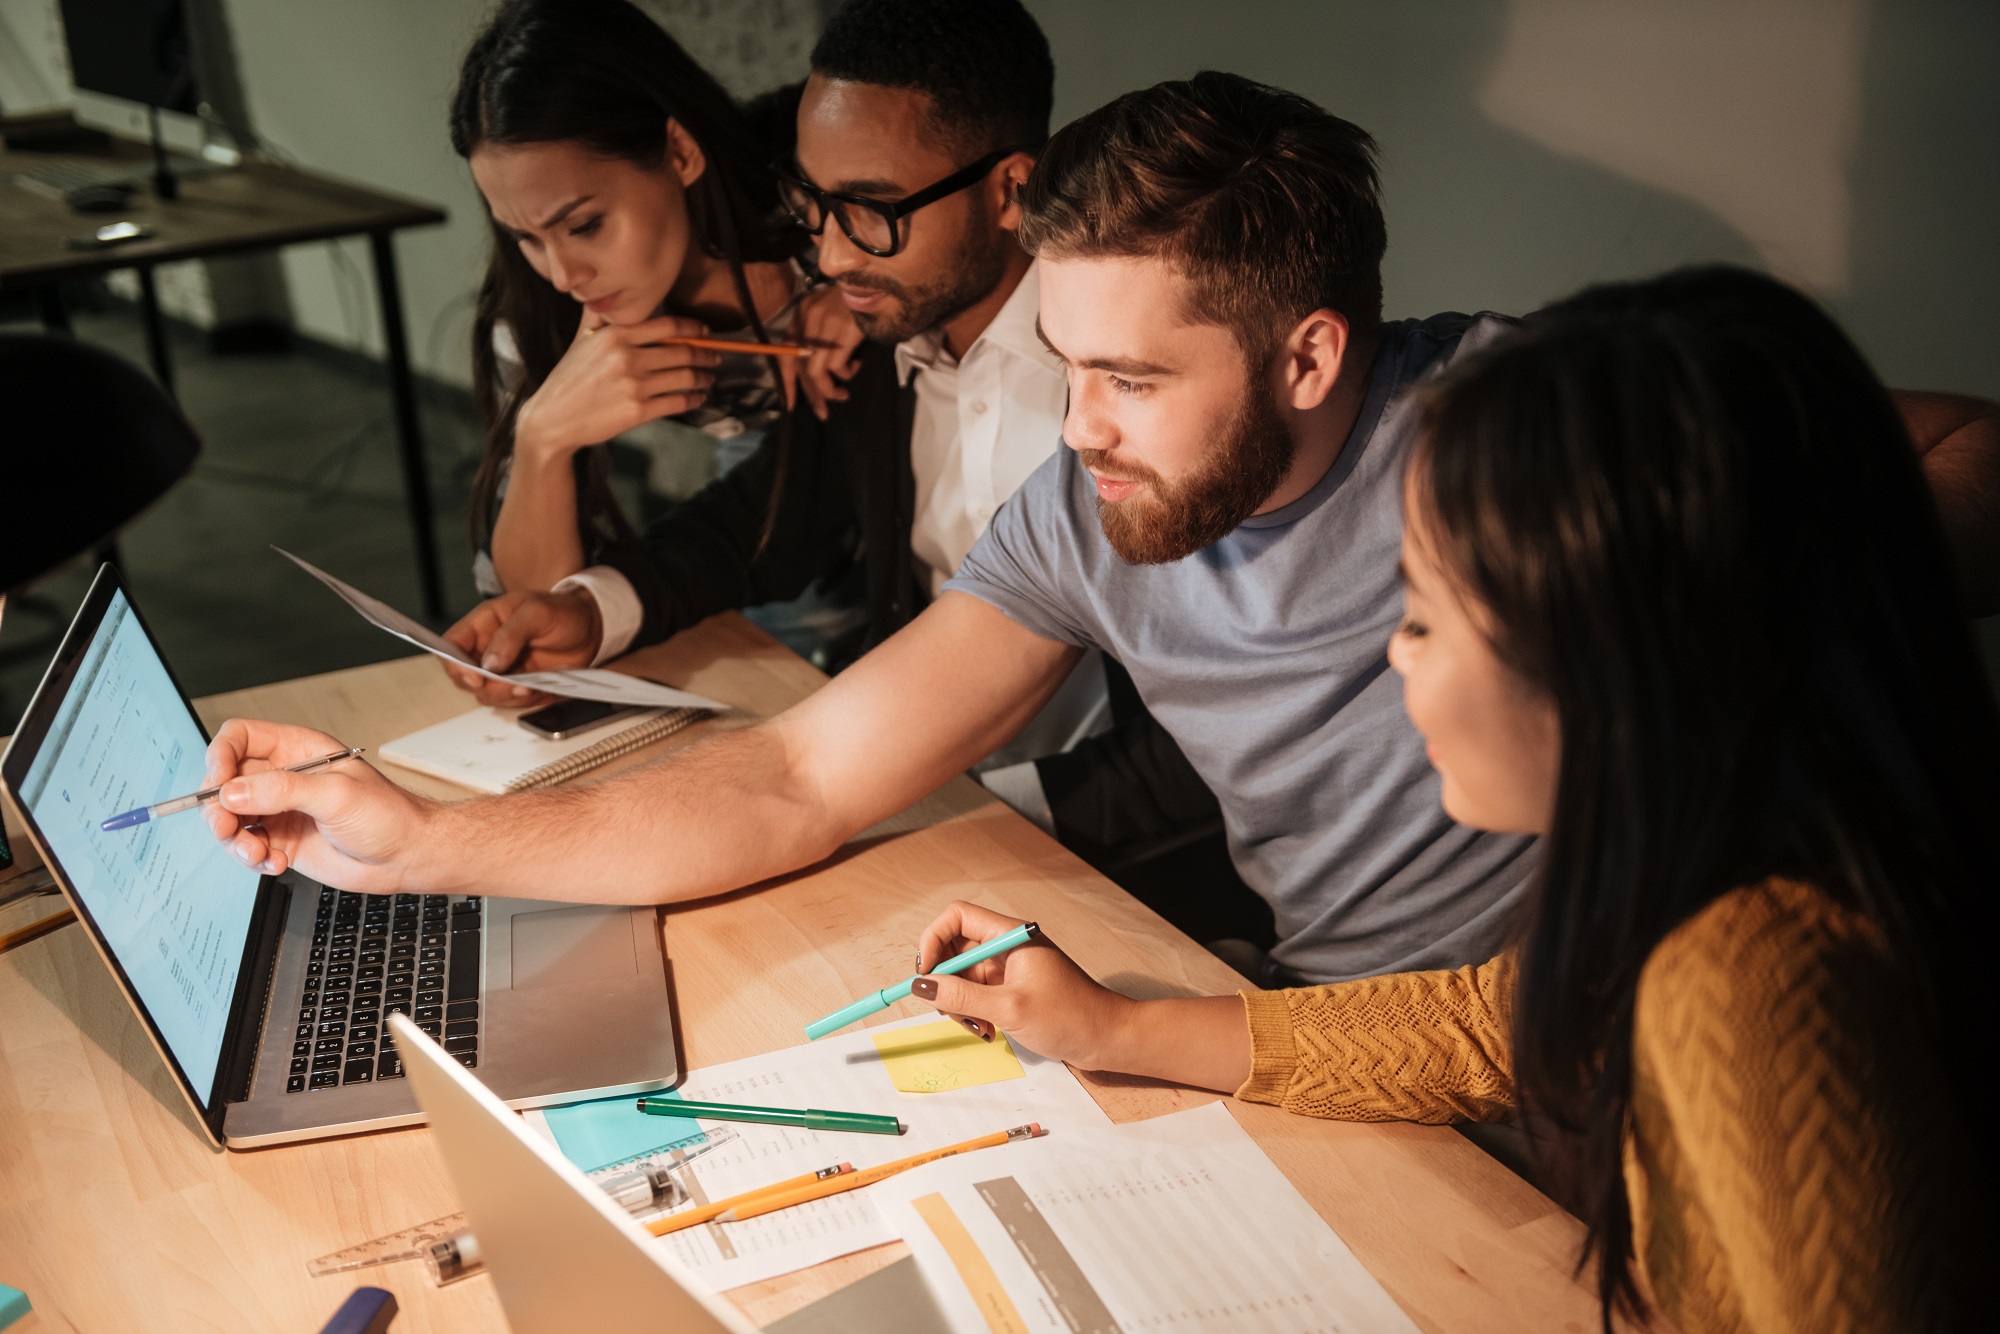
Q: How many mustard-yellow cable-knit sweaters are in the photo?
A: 1